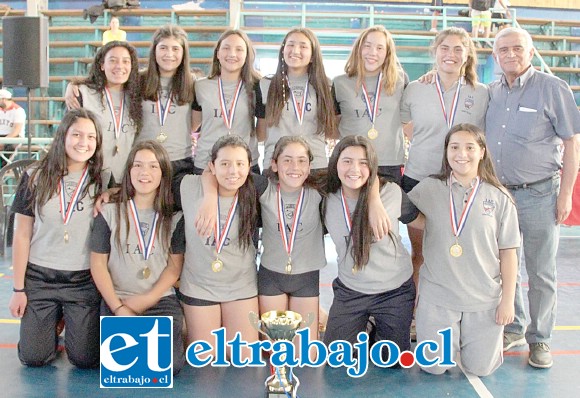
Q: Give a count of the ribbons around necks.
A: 12